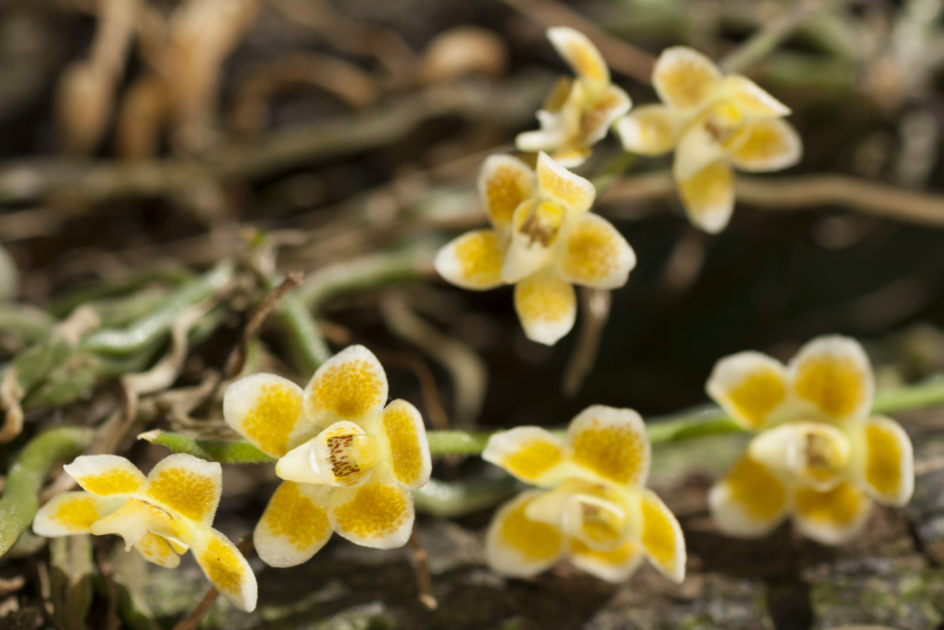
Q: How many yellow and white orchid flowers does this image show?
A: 7